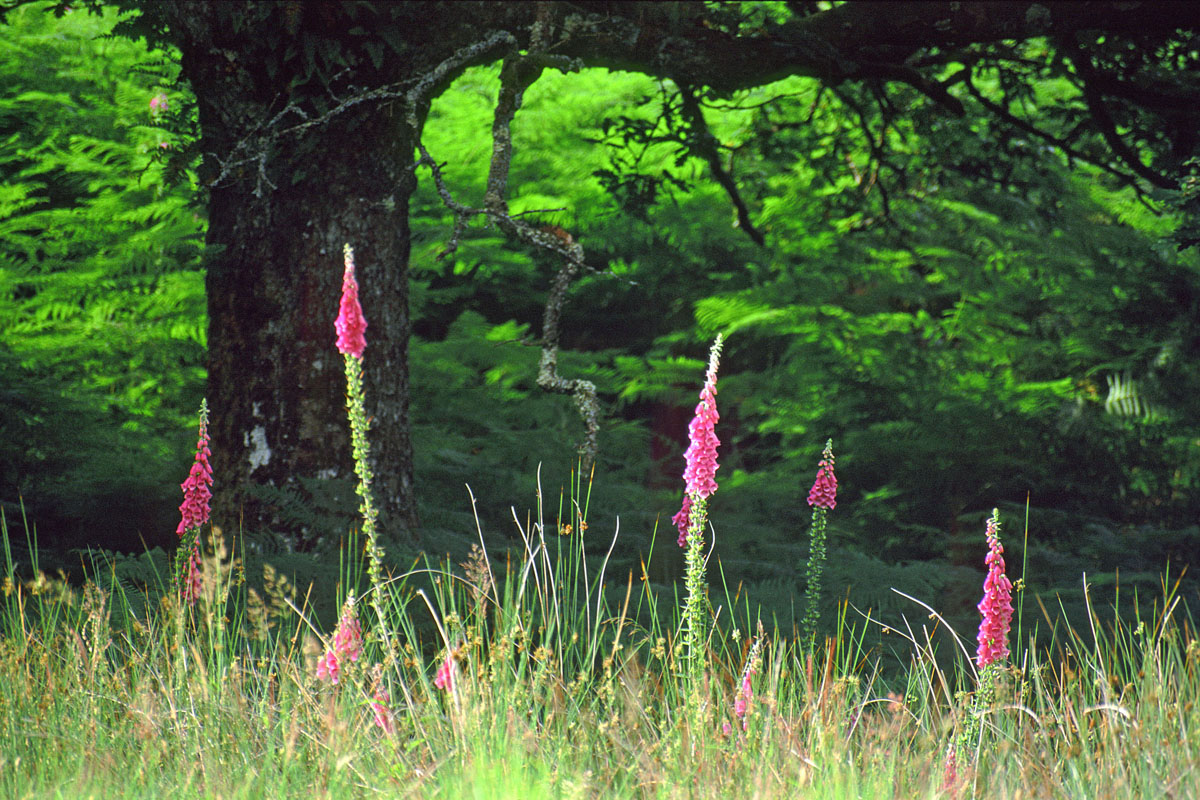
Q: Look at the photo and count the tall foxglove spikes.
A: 5